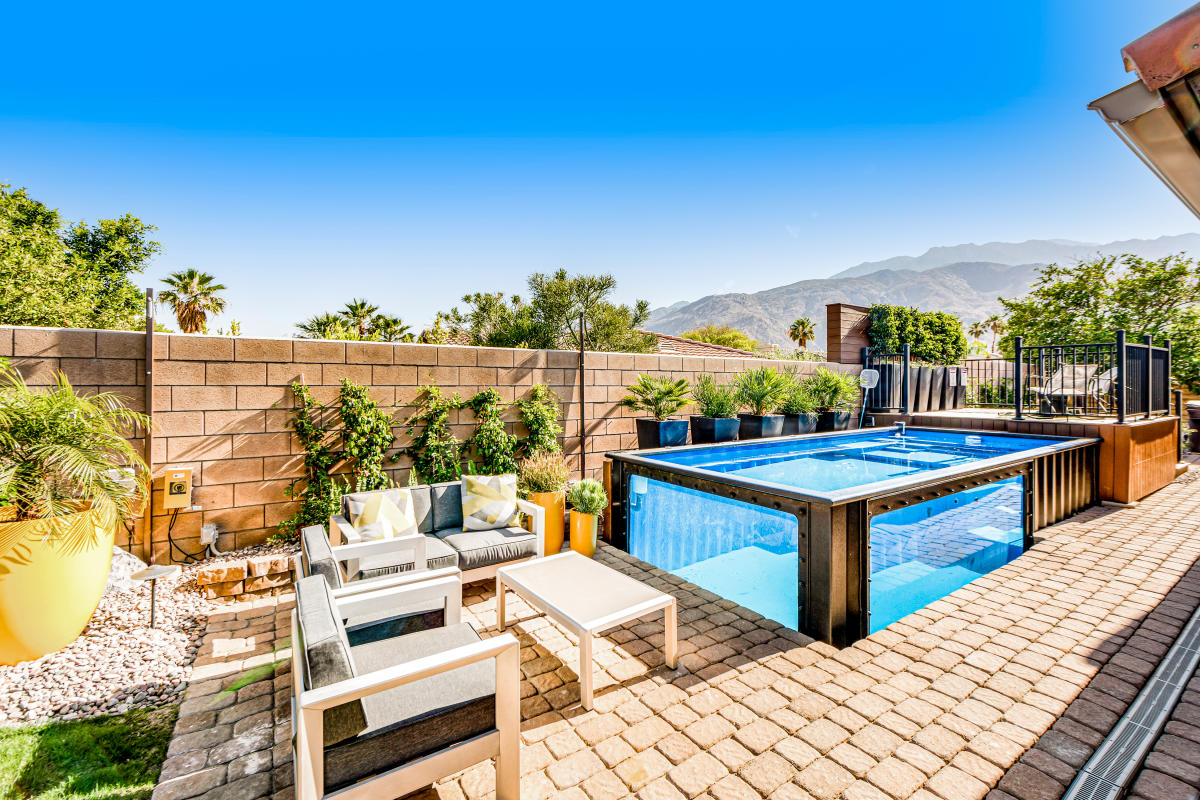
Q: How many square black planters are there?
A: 5